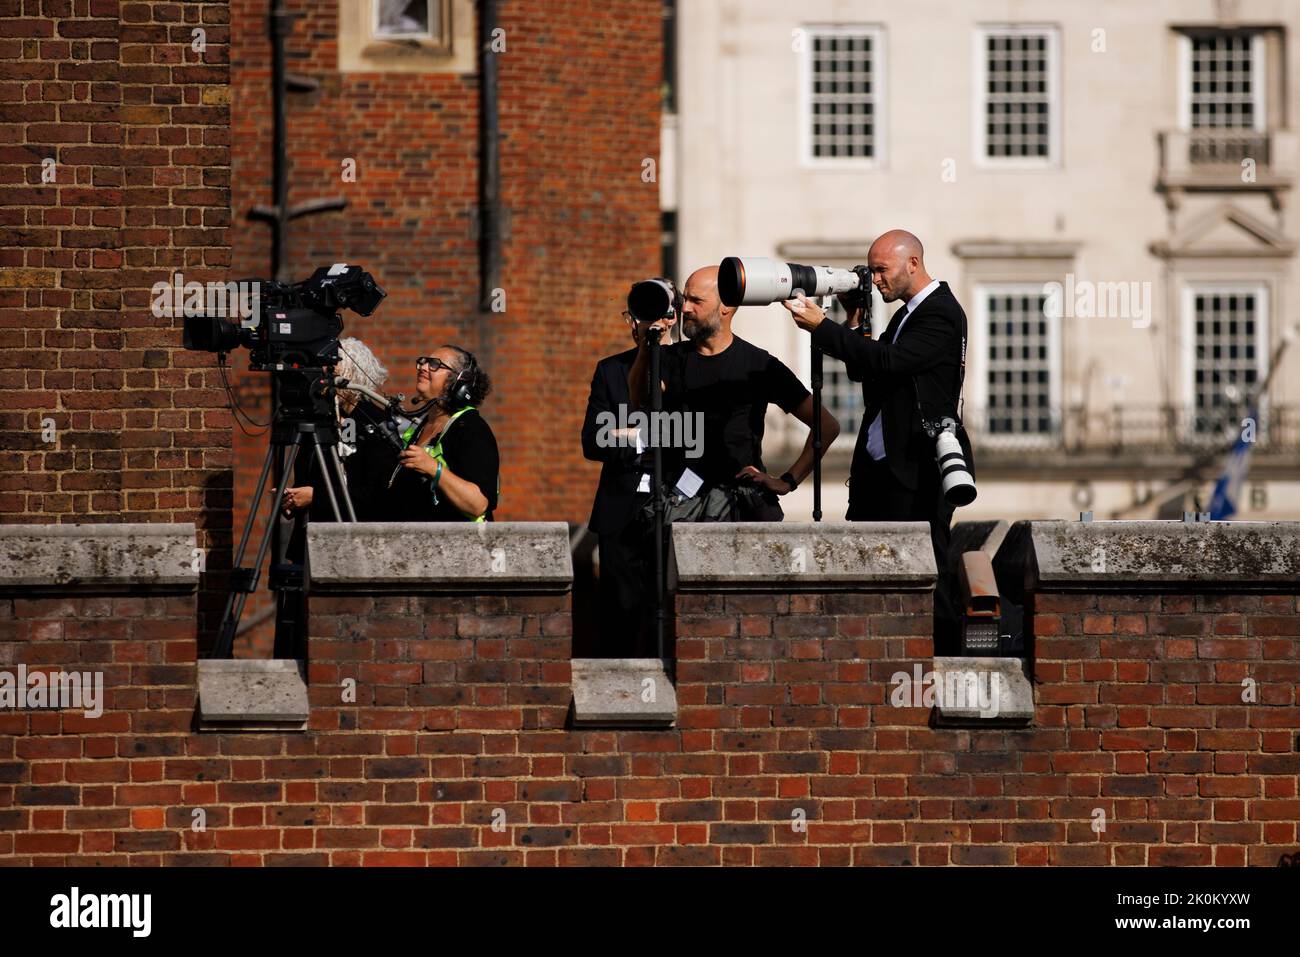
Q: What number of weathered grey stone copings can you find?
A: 7